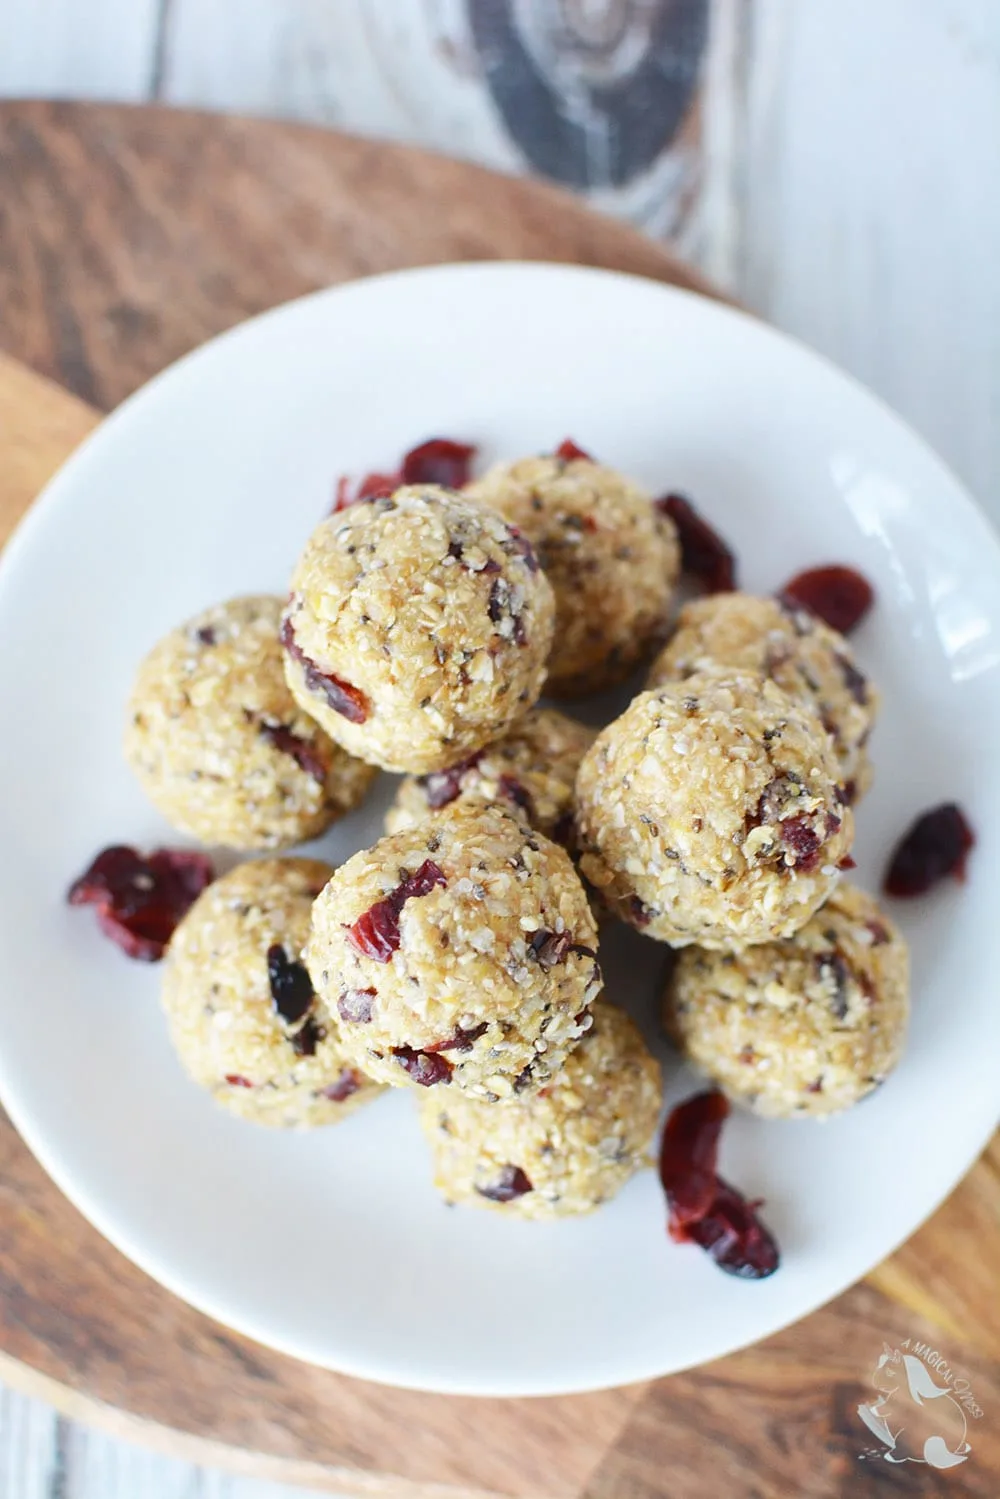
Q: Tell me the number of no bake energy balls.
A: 10